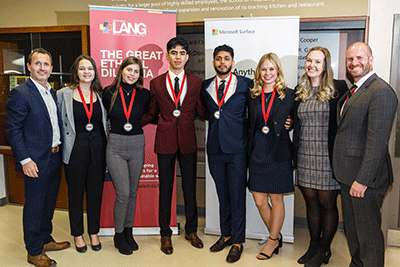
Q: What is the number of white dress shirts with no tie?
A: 1